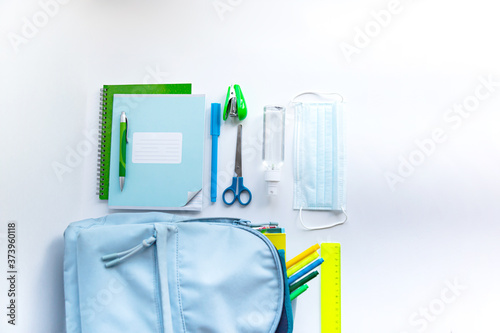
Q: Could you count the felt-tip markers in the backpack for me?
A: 5